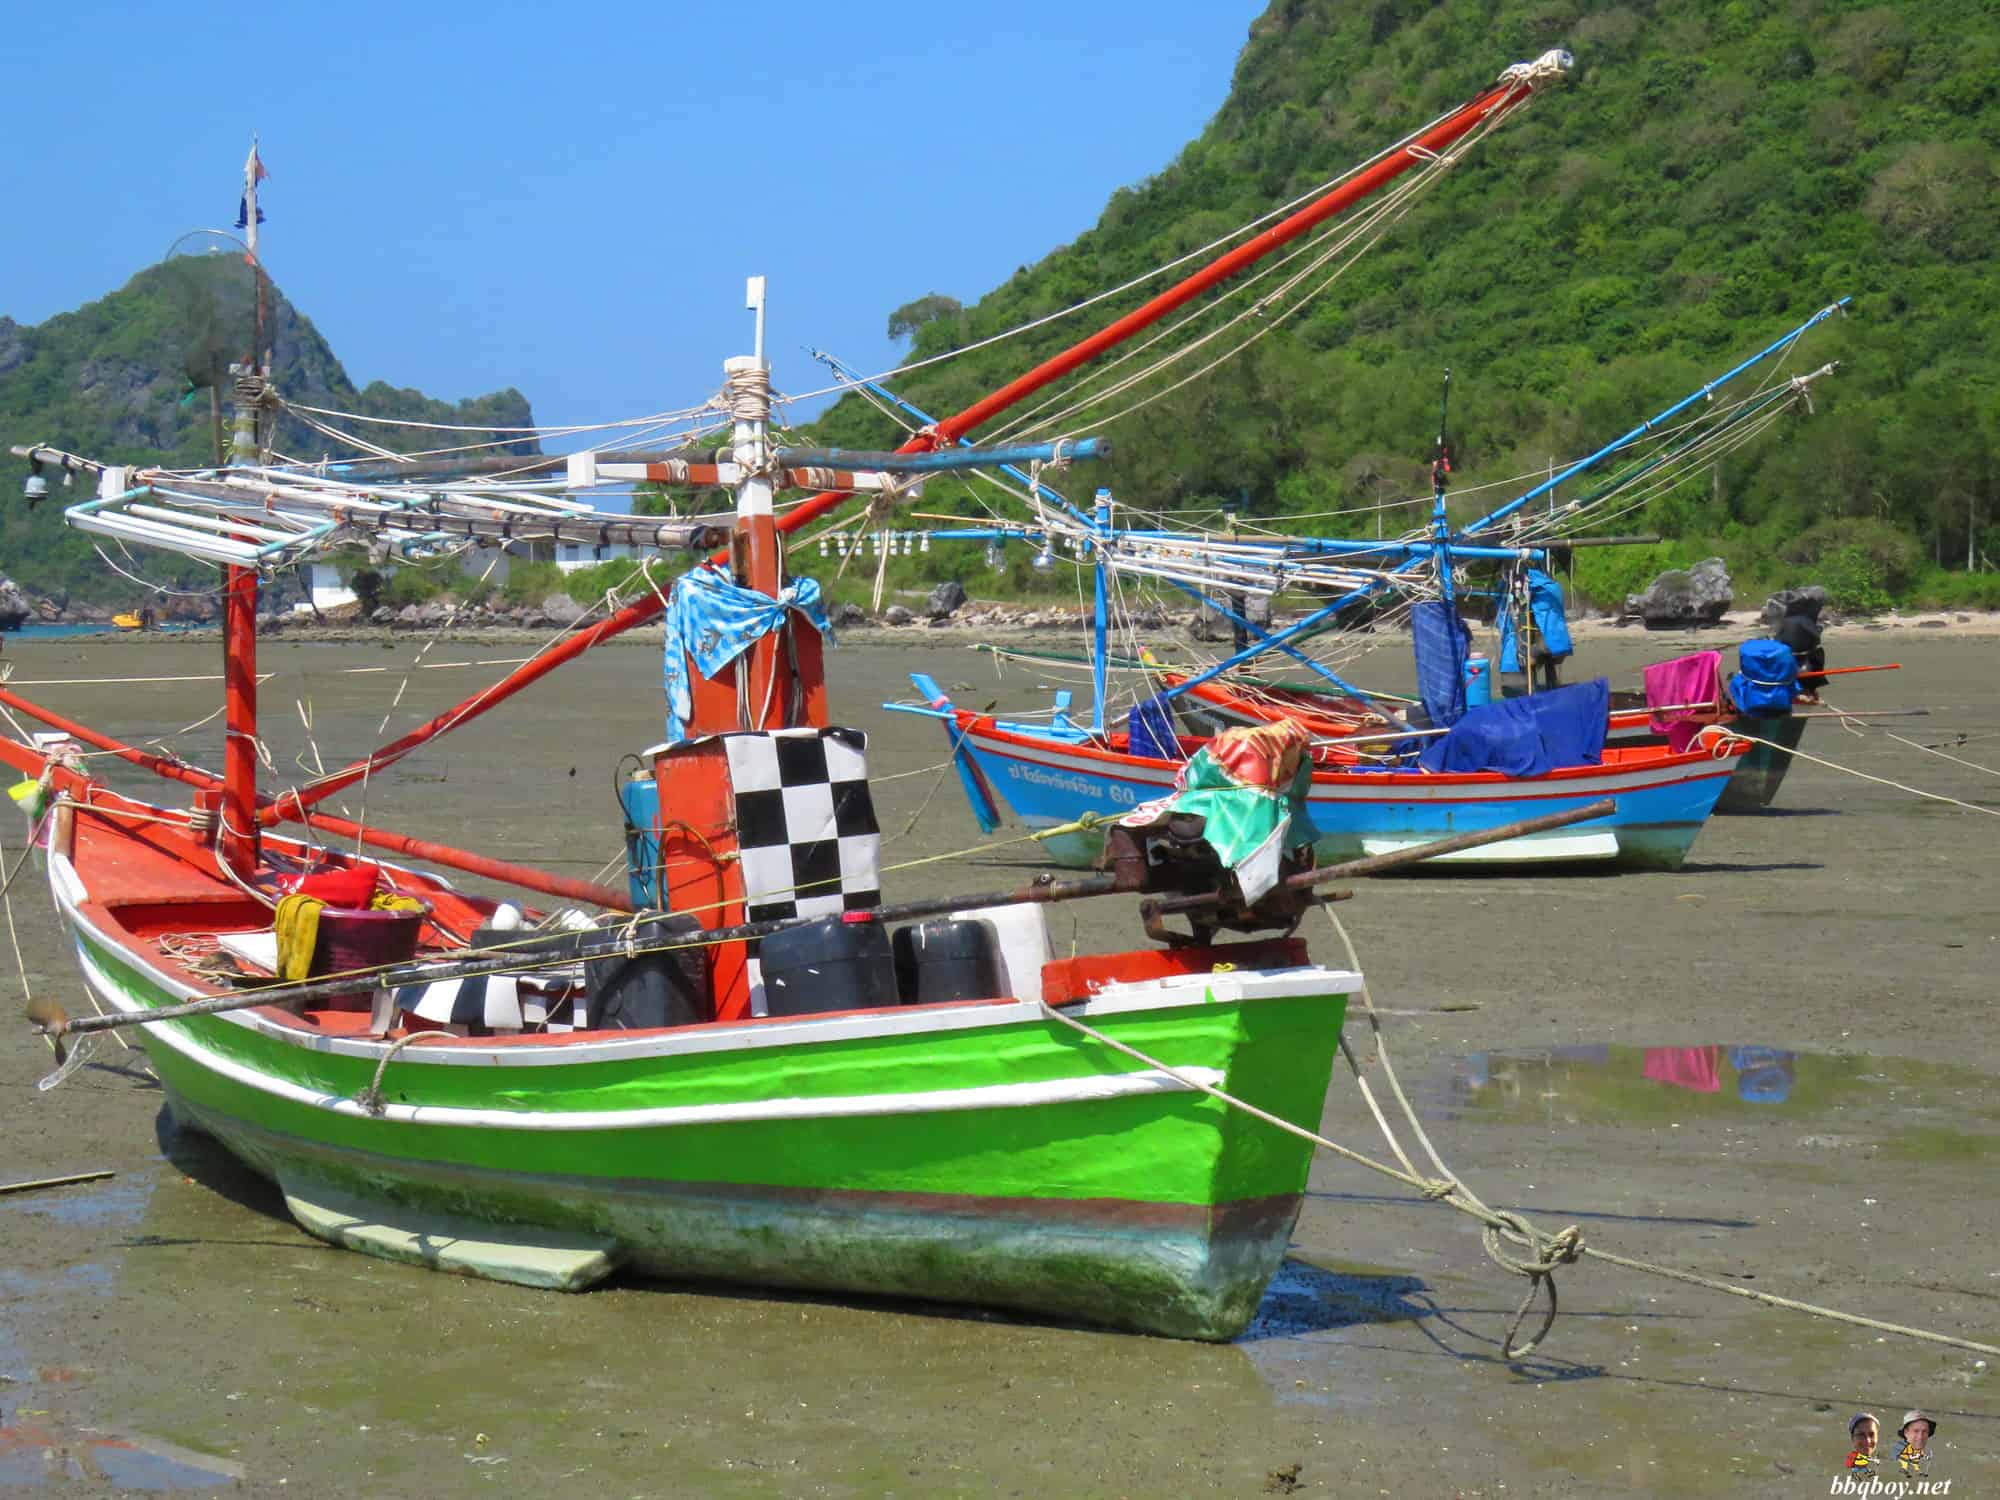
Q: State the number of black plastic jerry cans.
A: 3